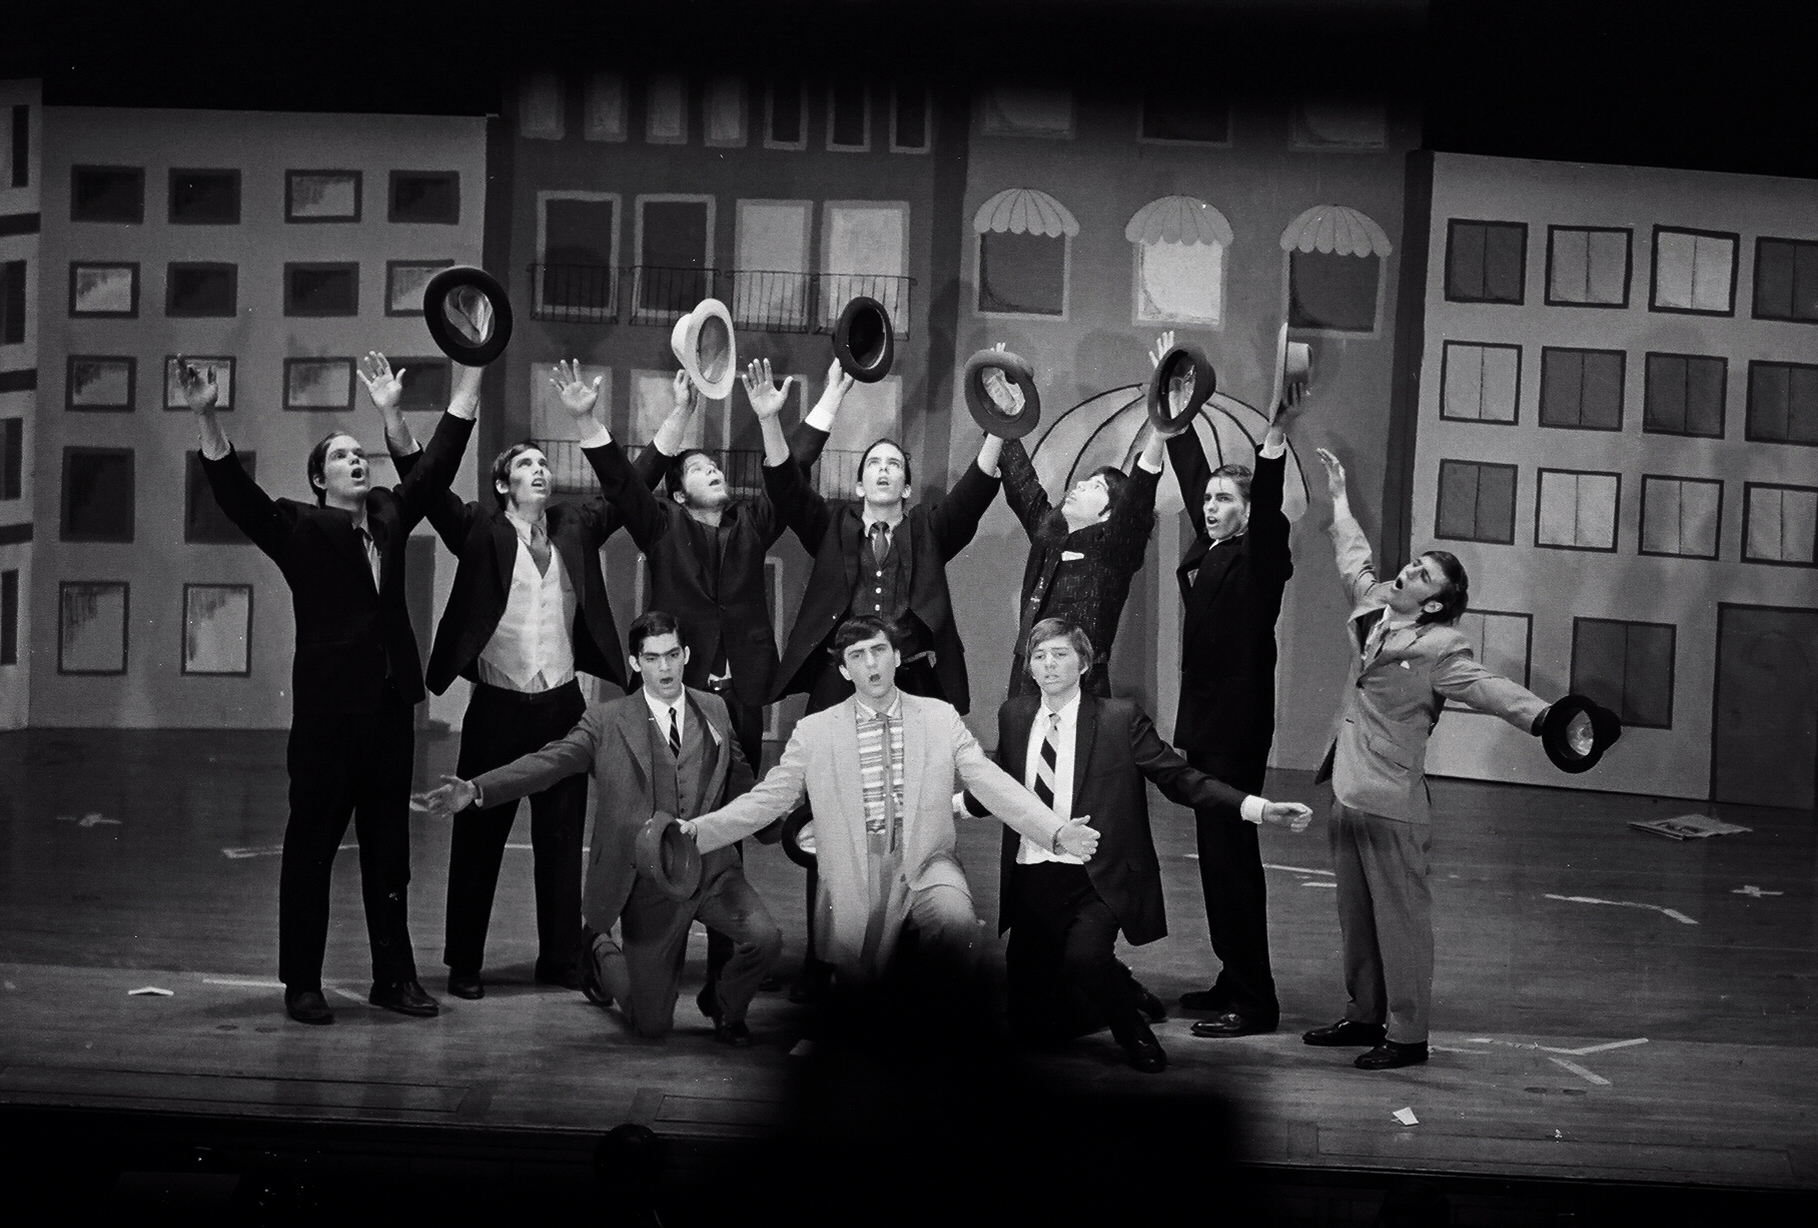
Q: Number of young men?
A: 10